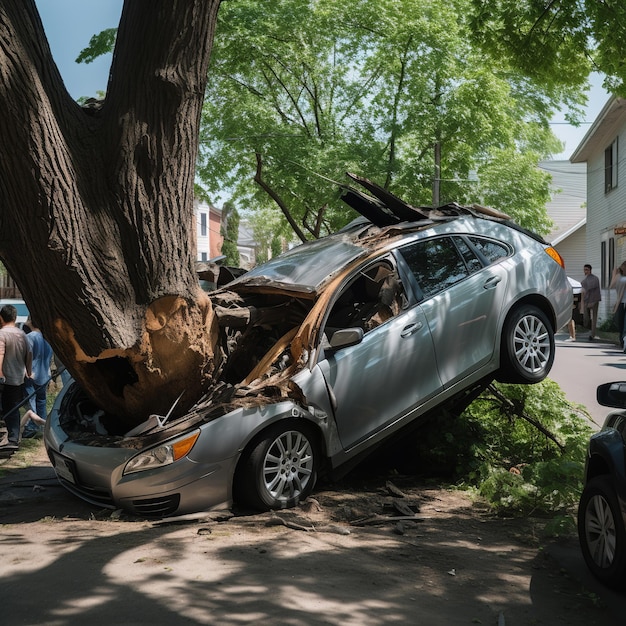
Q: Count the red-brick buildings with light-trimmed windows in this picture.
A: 1